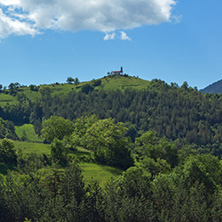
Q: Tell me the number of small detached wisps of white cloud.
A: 2